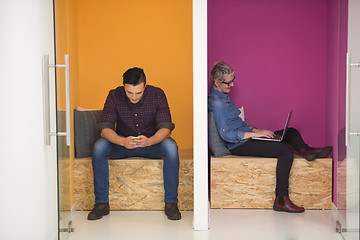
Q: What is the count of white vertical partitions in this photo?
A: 1